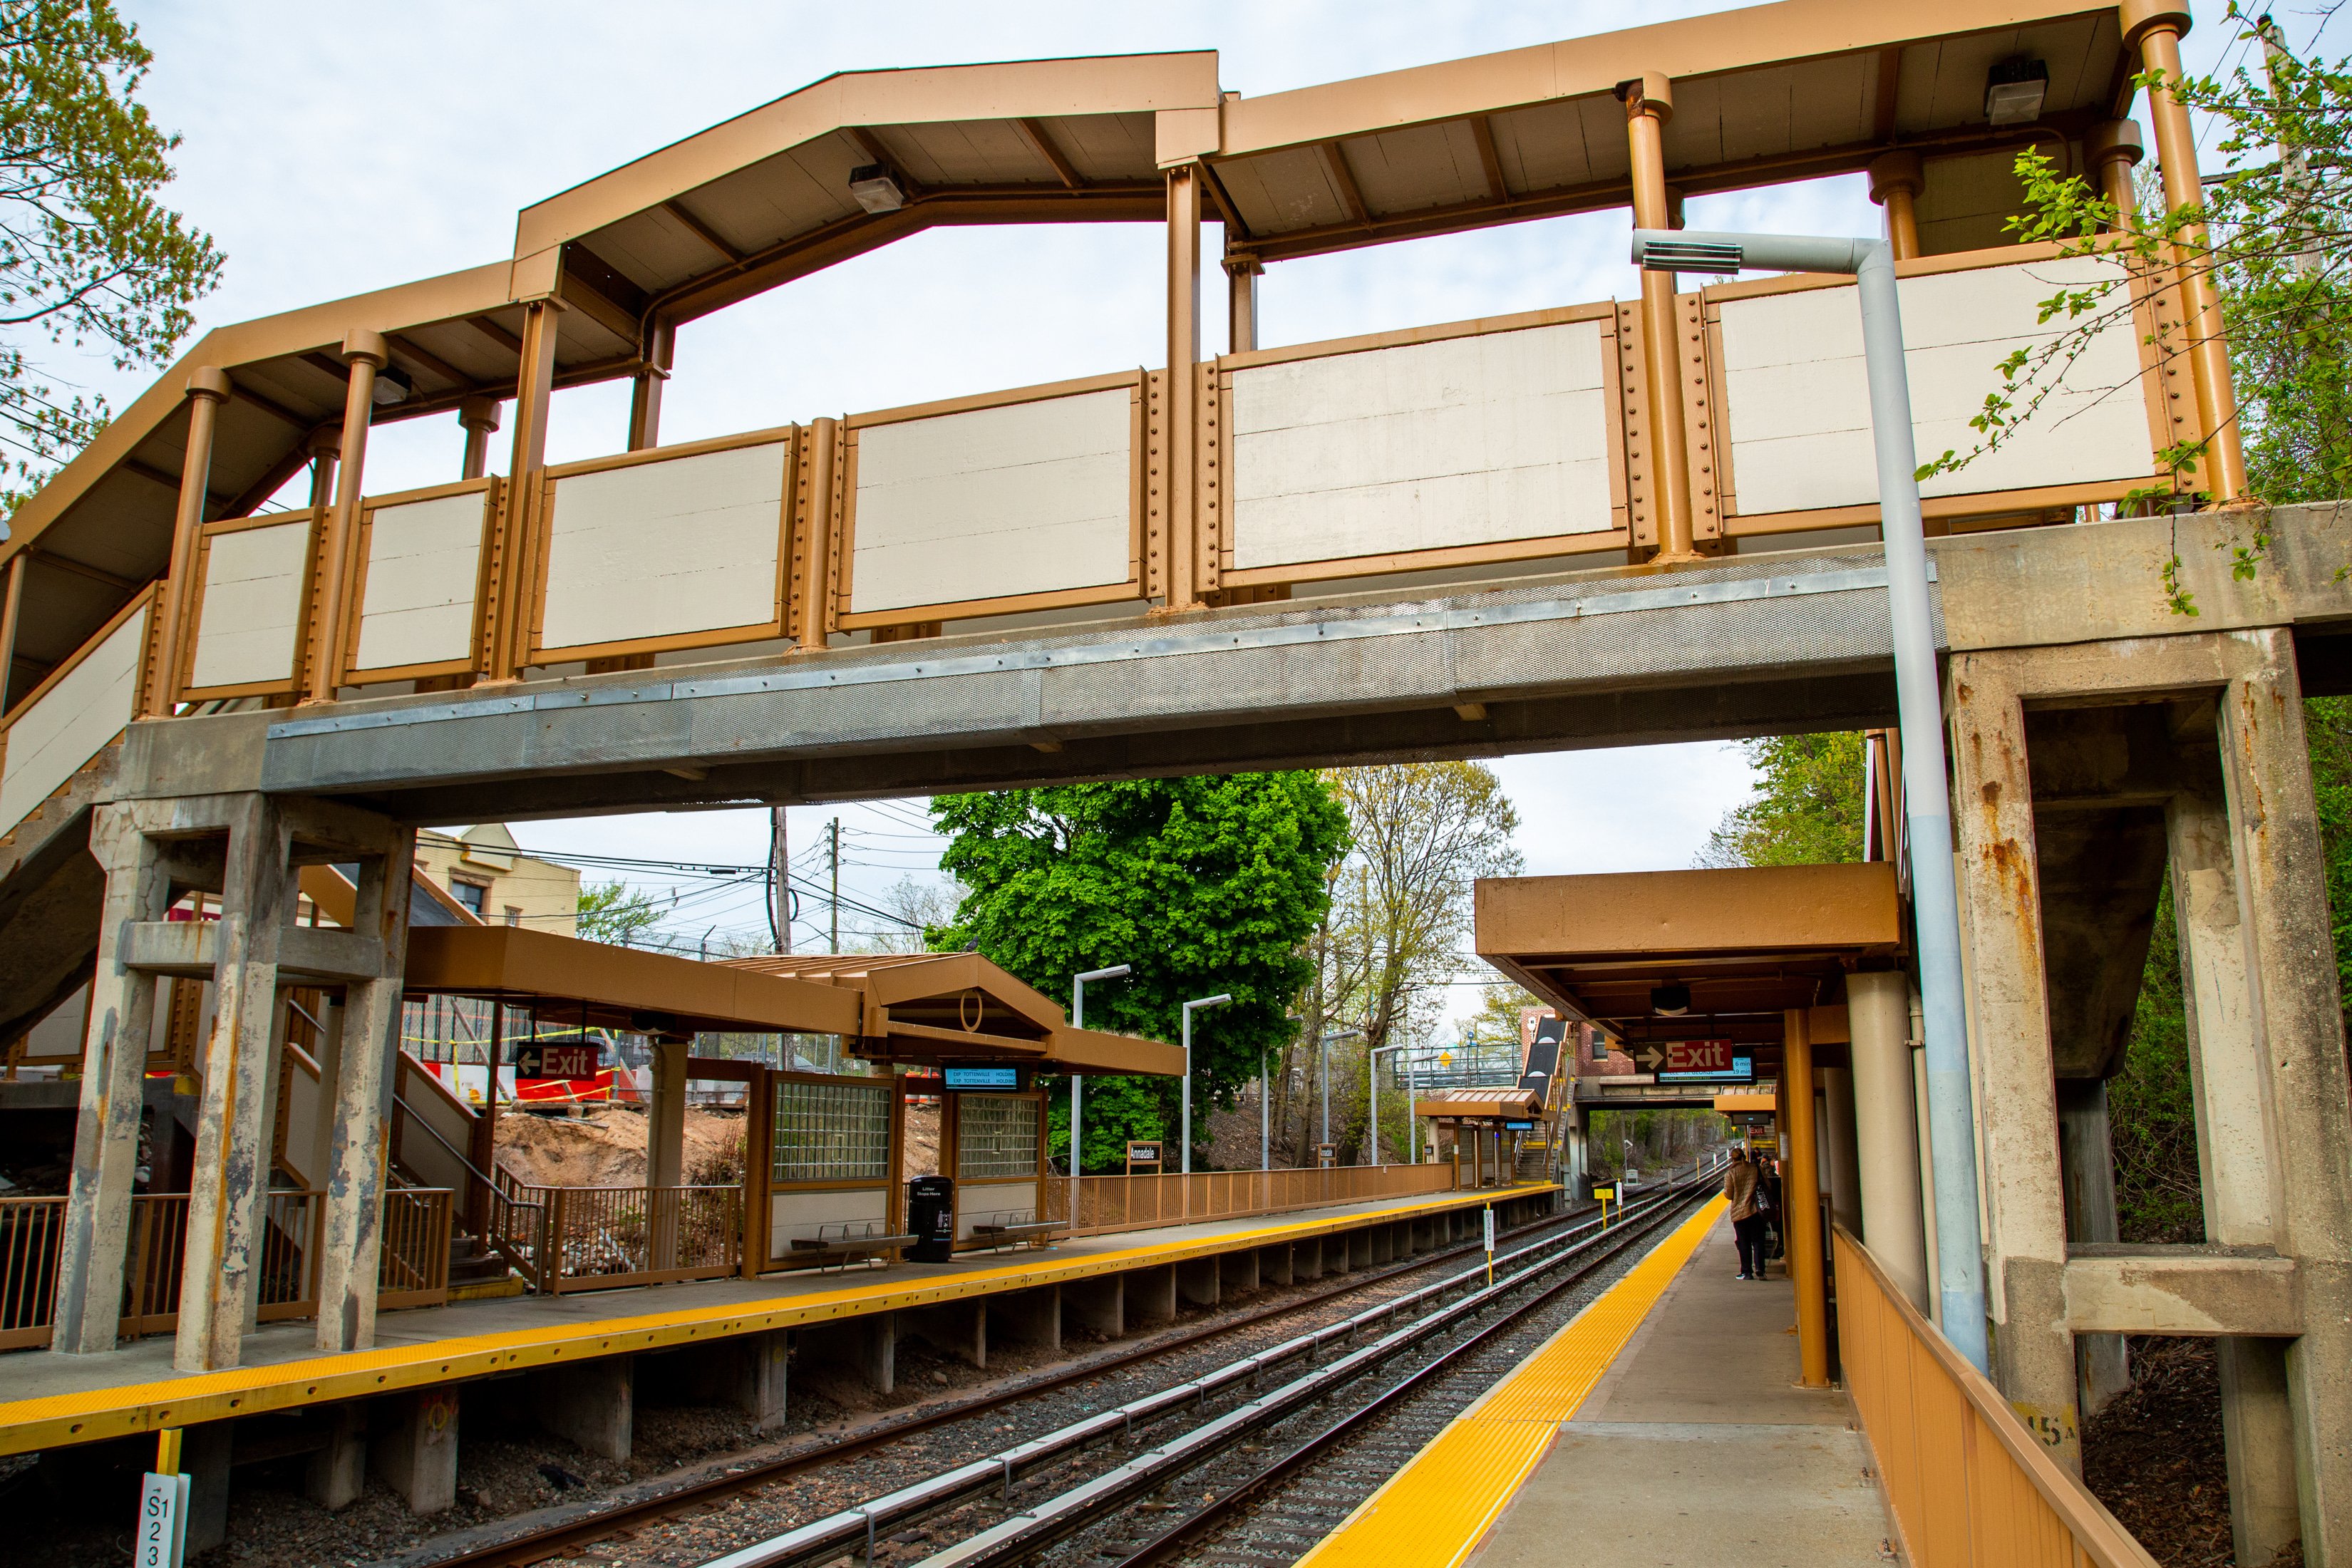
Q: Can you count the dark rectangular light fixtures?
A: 3